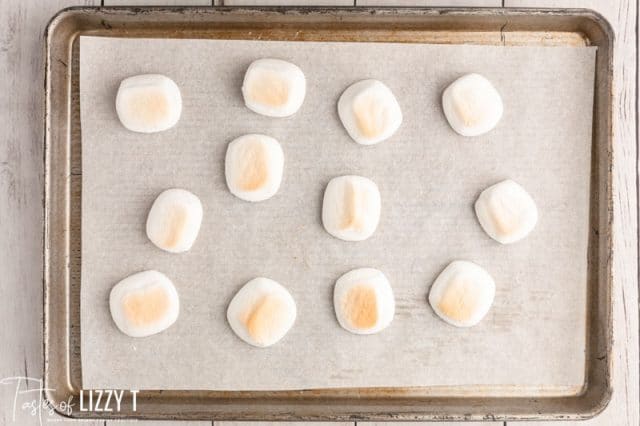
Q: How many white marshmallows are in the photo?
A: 12